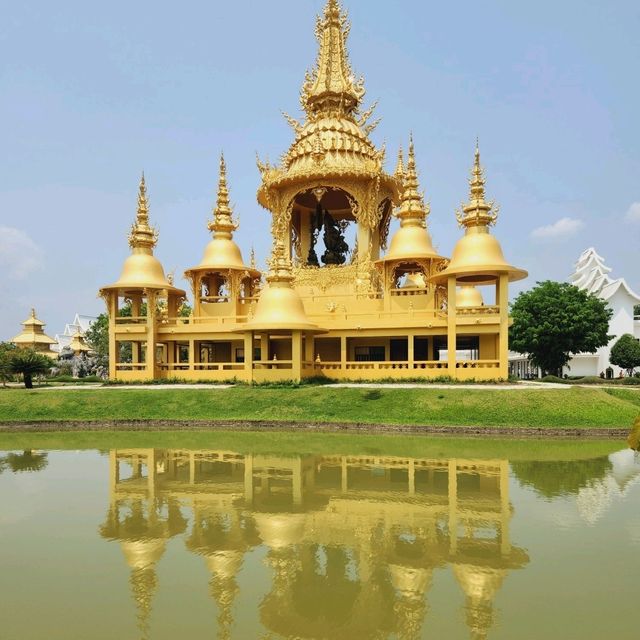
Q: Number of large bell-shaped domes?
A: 5